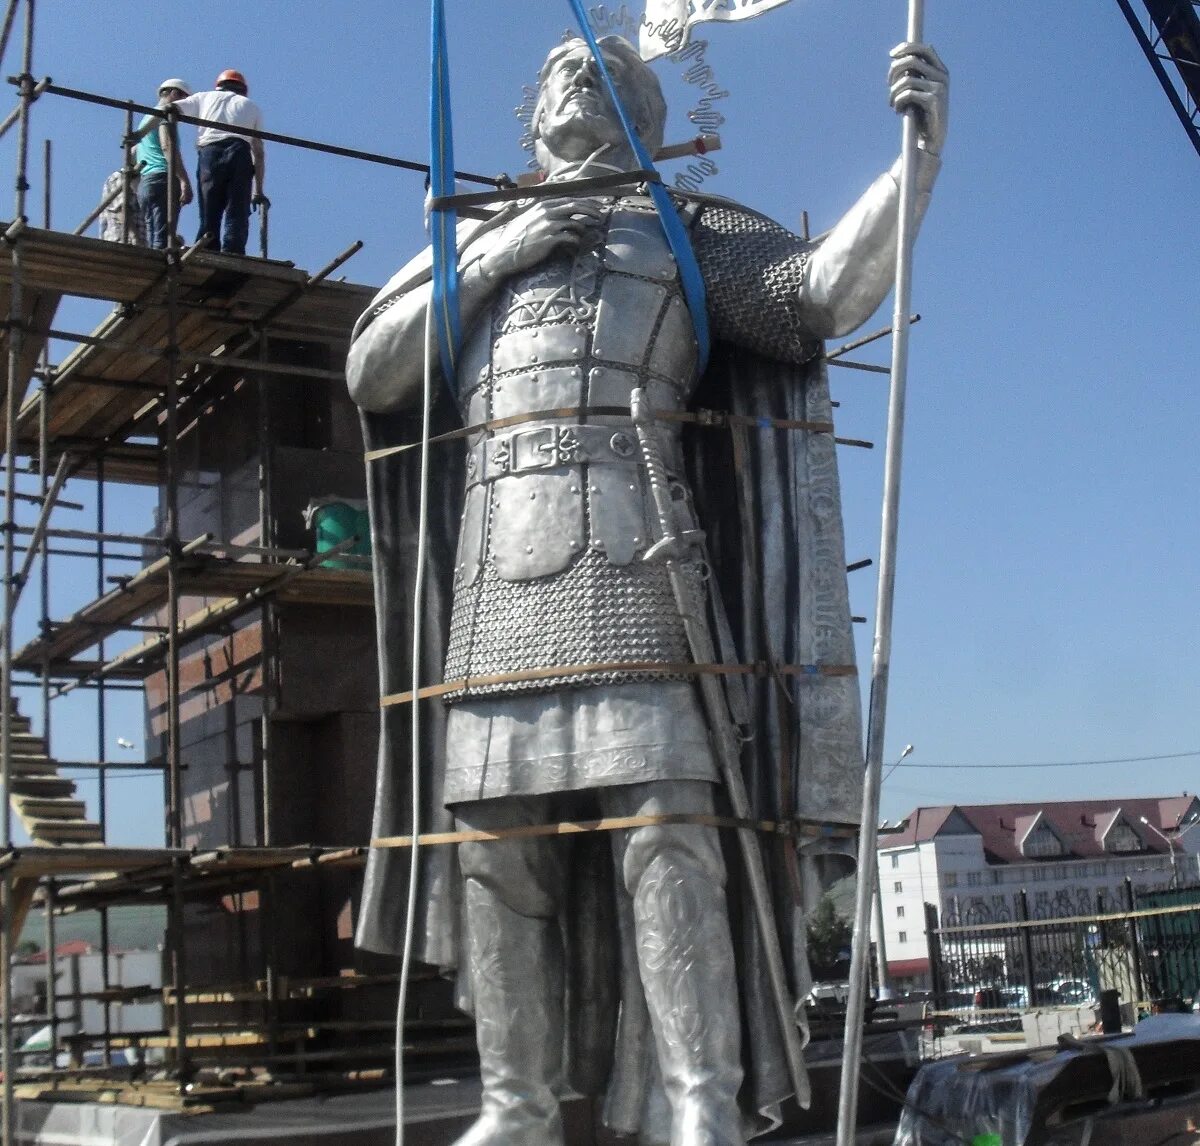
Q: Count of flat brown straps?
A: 3